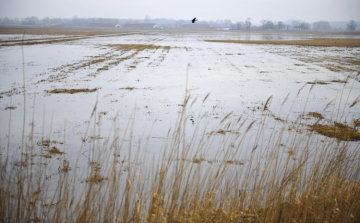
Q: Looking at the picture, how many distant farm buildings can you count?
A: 3